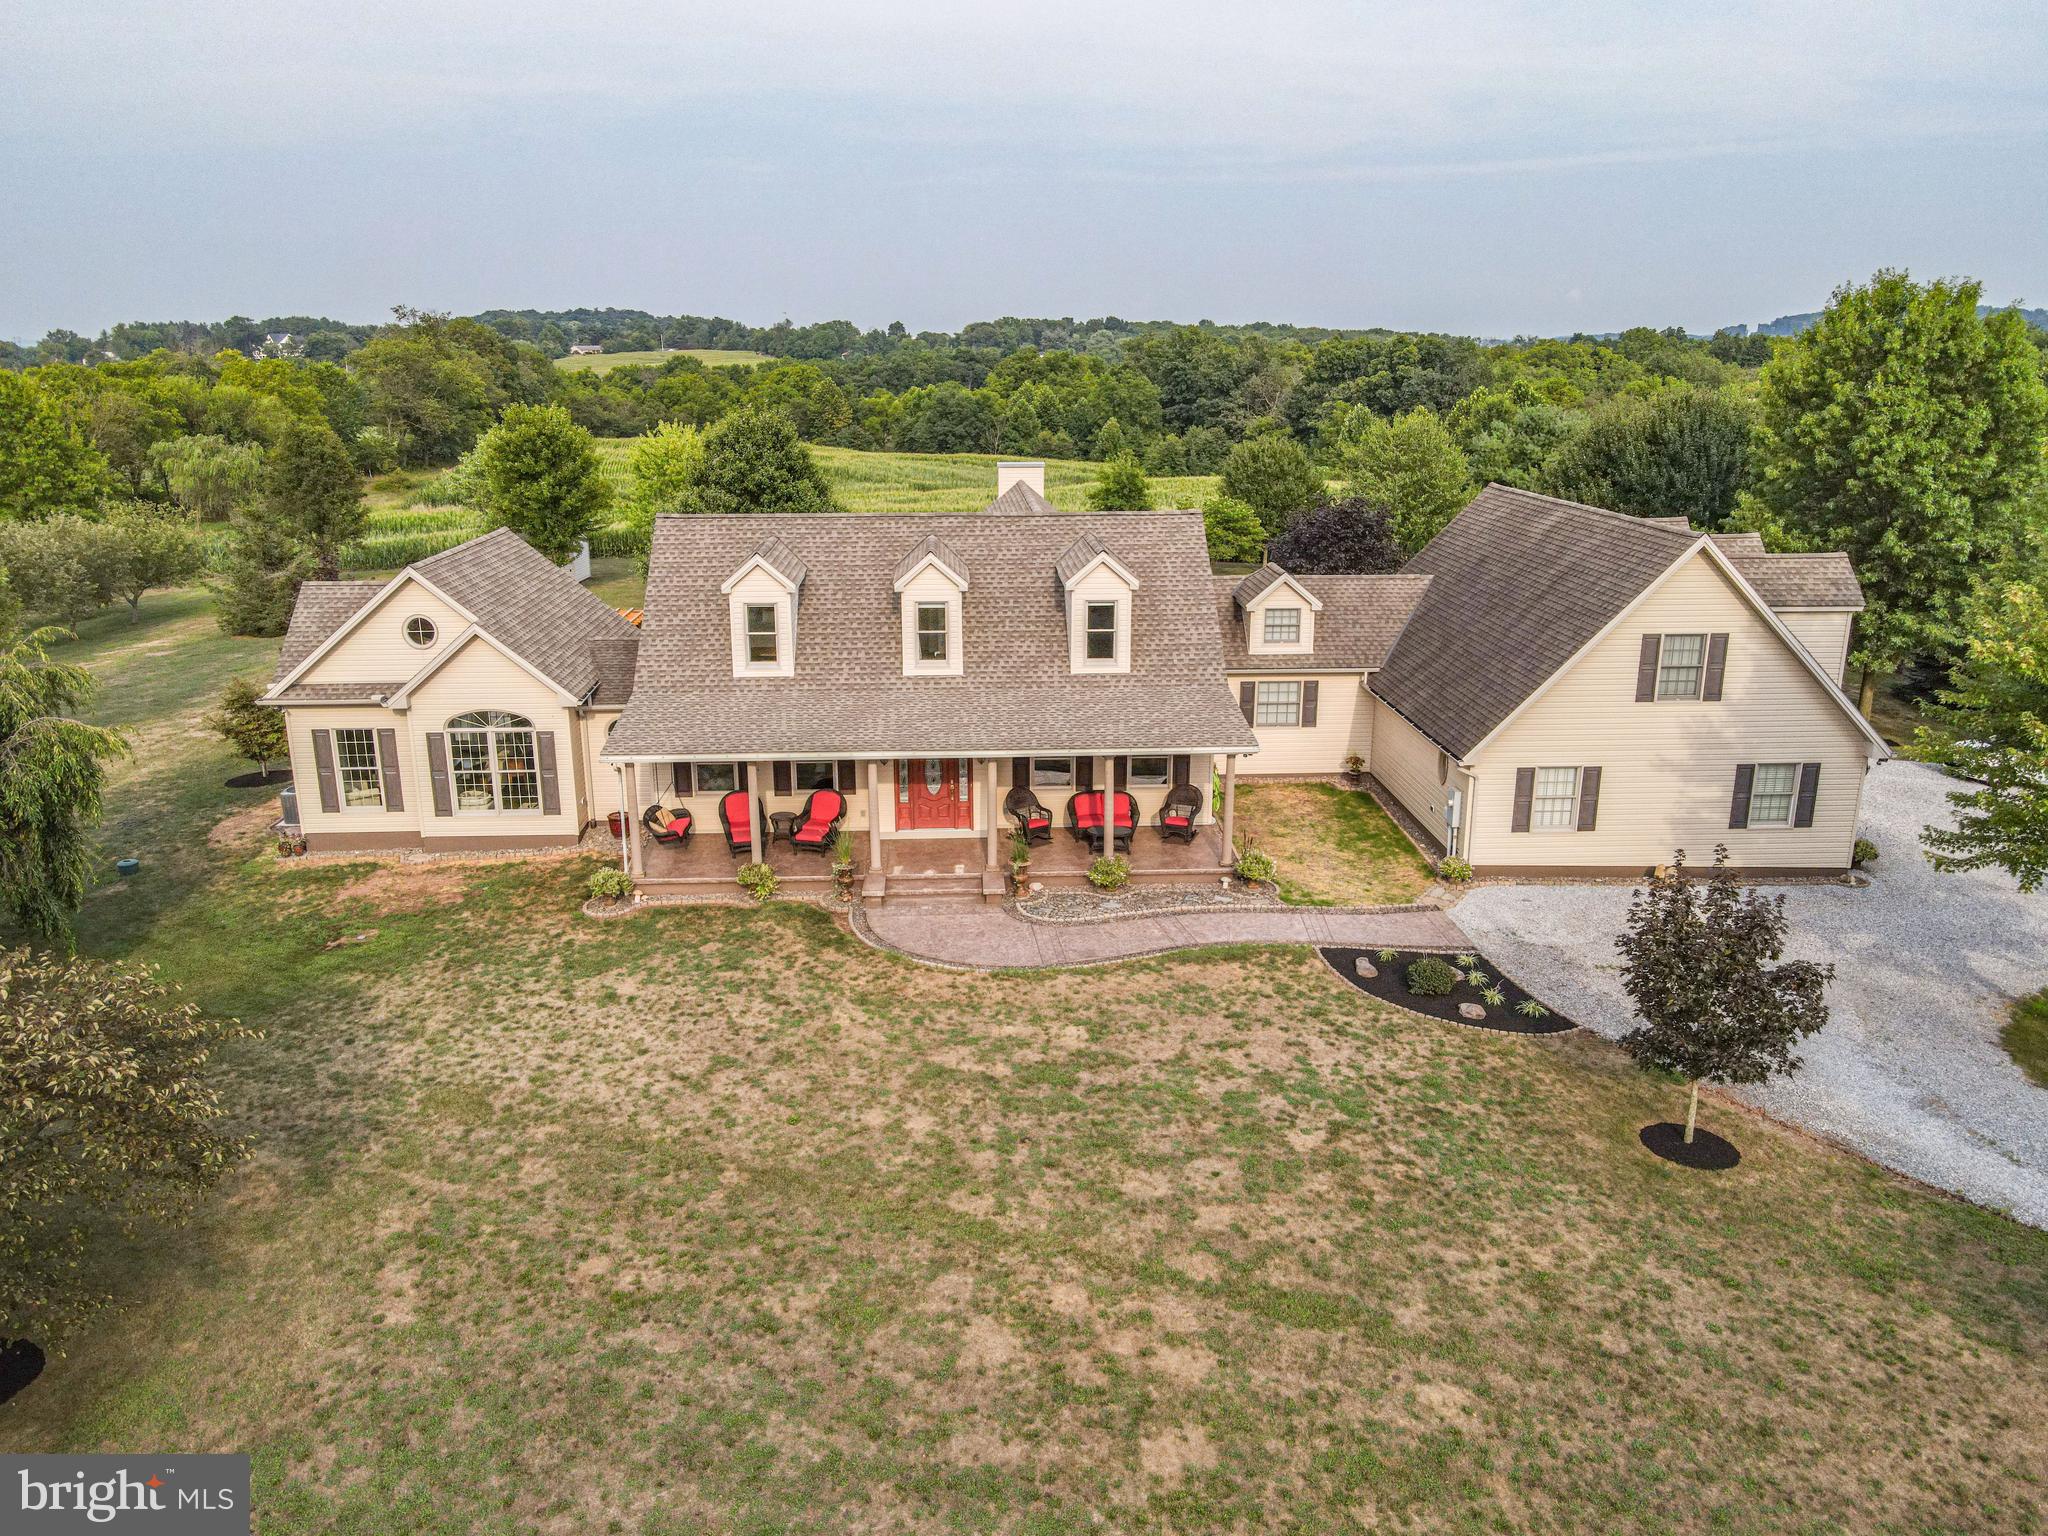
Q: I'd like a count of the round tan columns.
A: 6